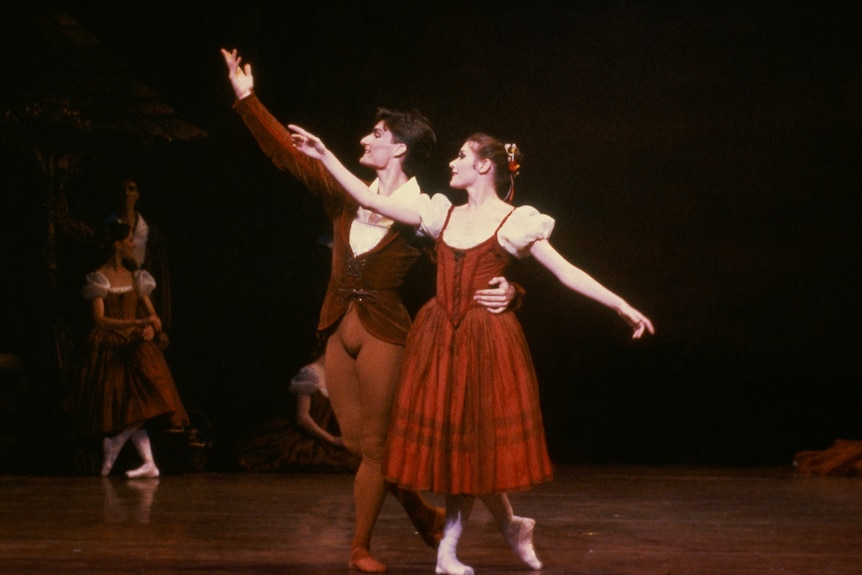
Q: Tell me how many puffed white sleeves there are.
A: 5